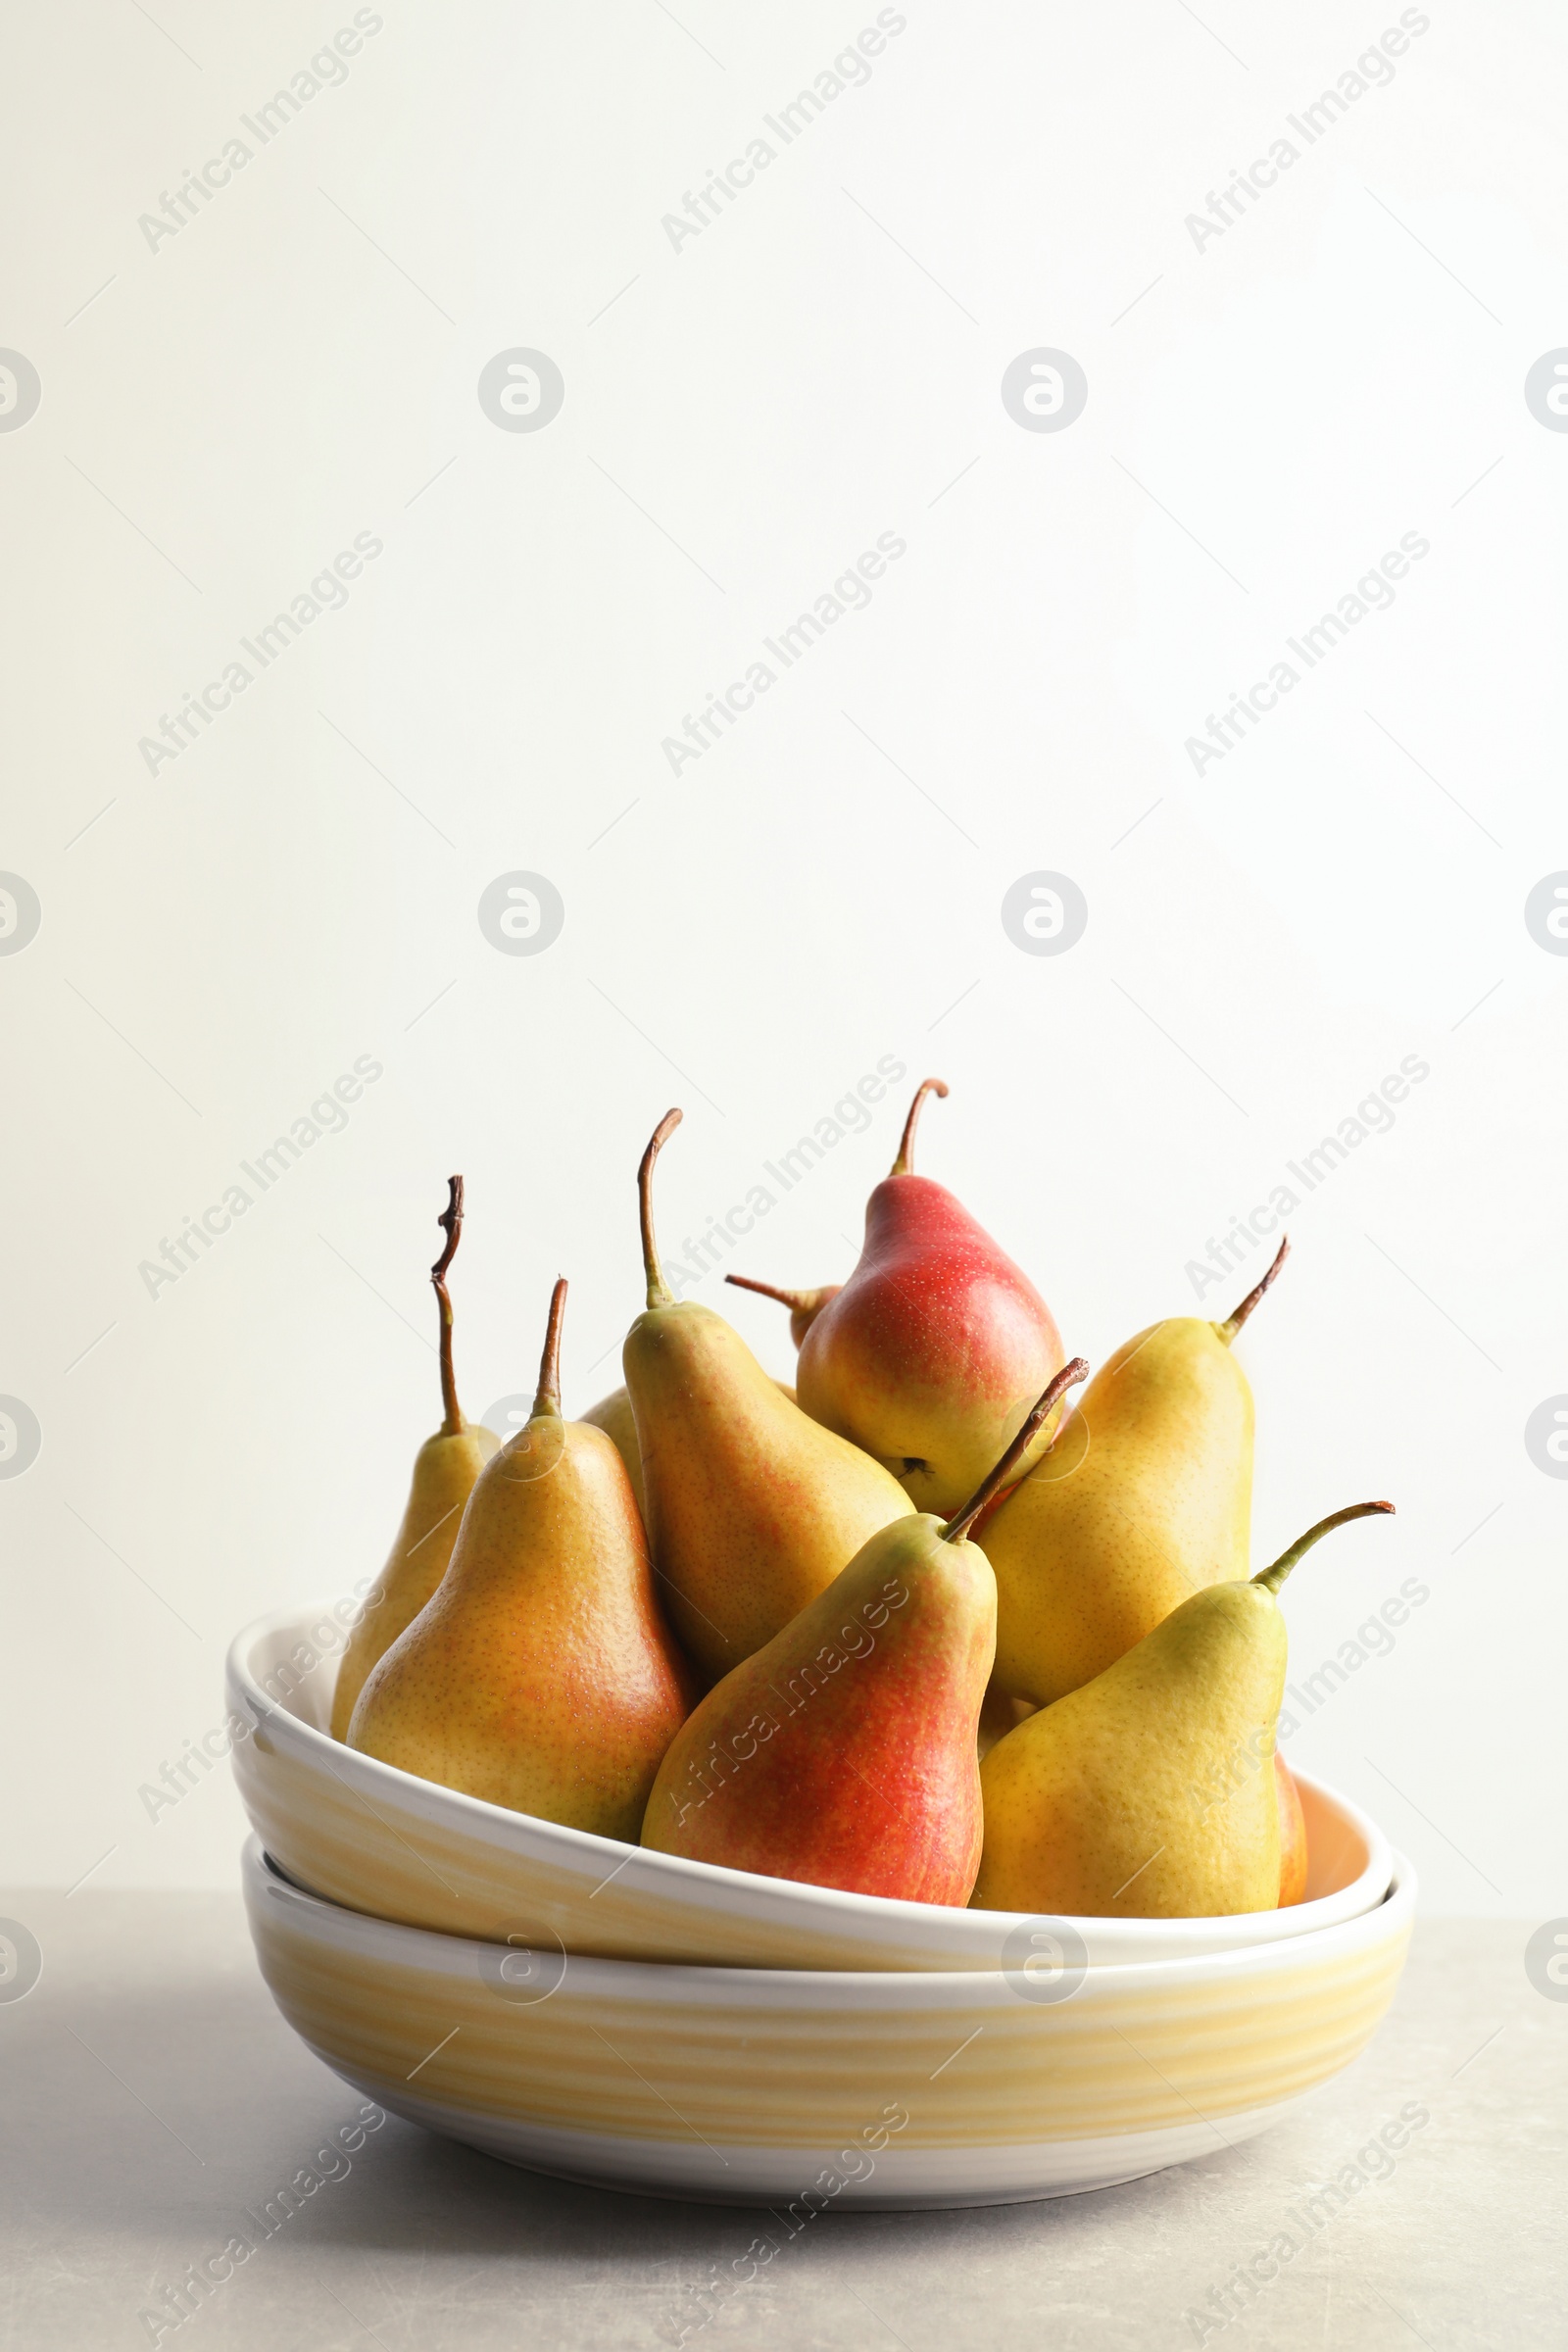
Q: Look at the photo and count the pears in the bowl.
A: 10